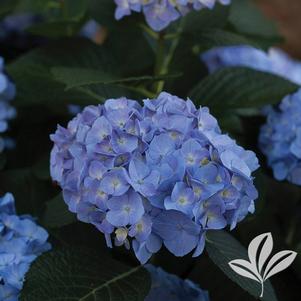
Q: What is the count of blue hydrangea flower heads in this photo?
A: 7